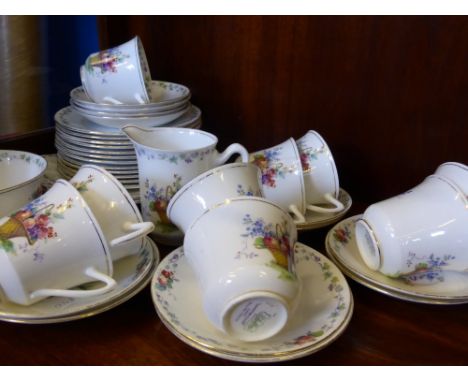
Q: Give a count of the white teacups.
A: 9